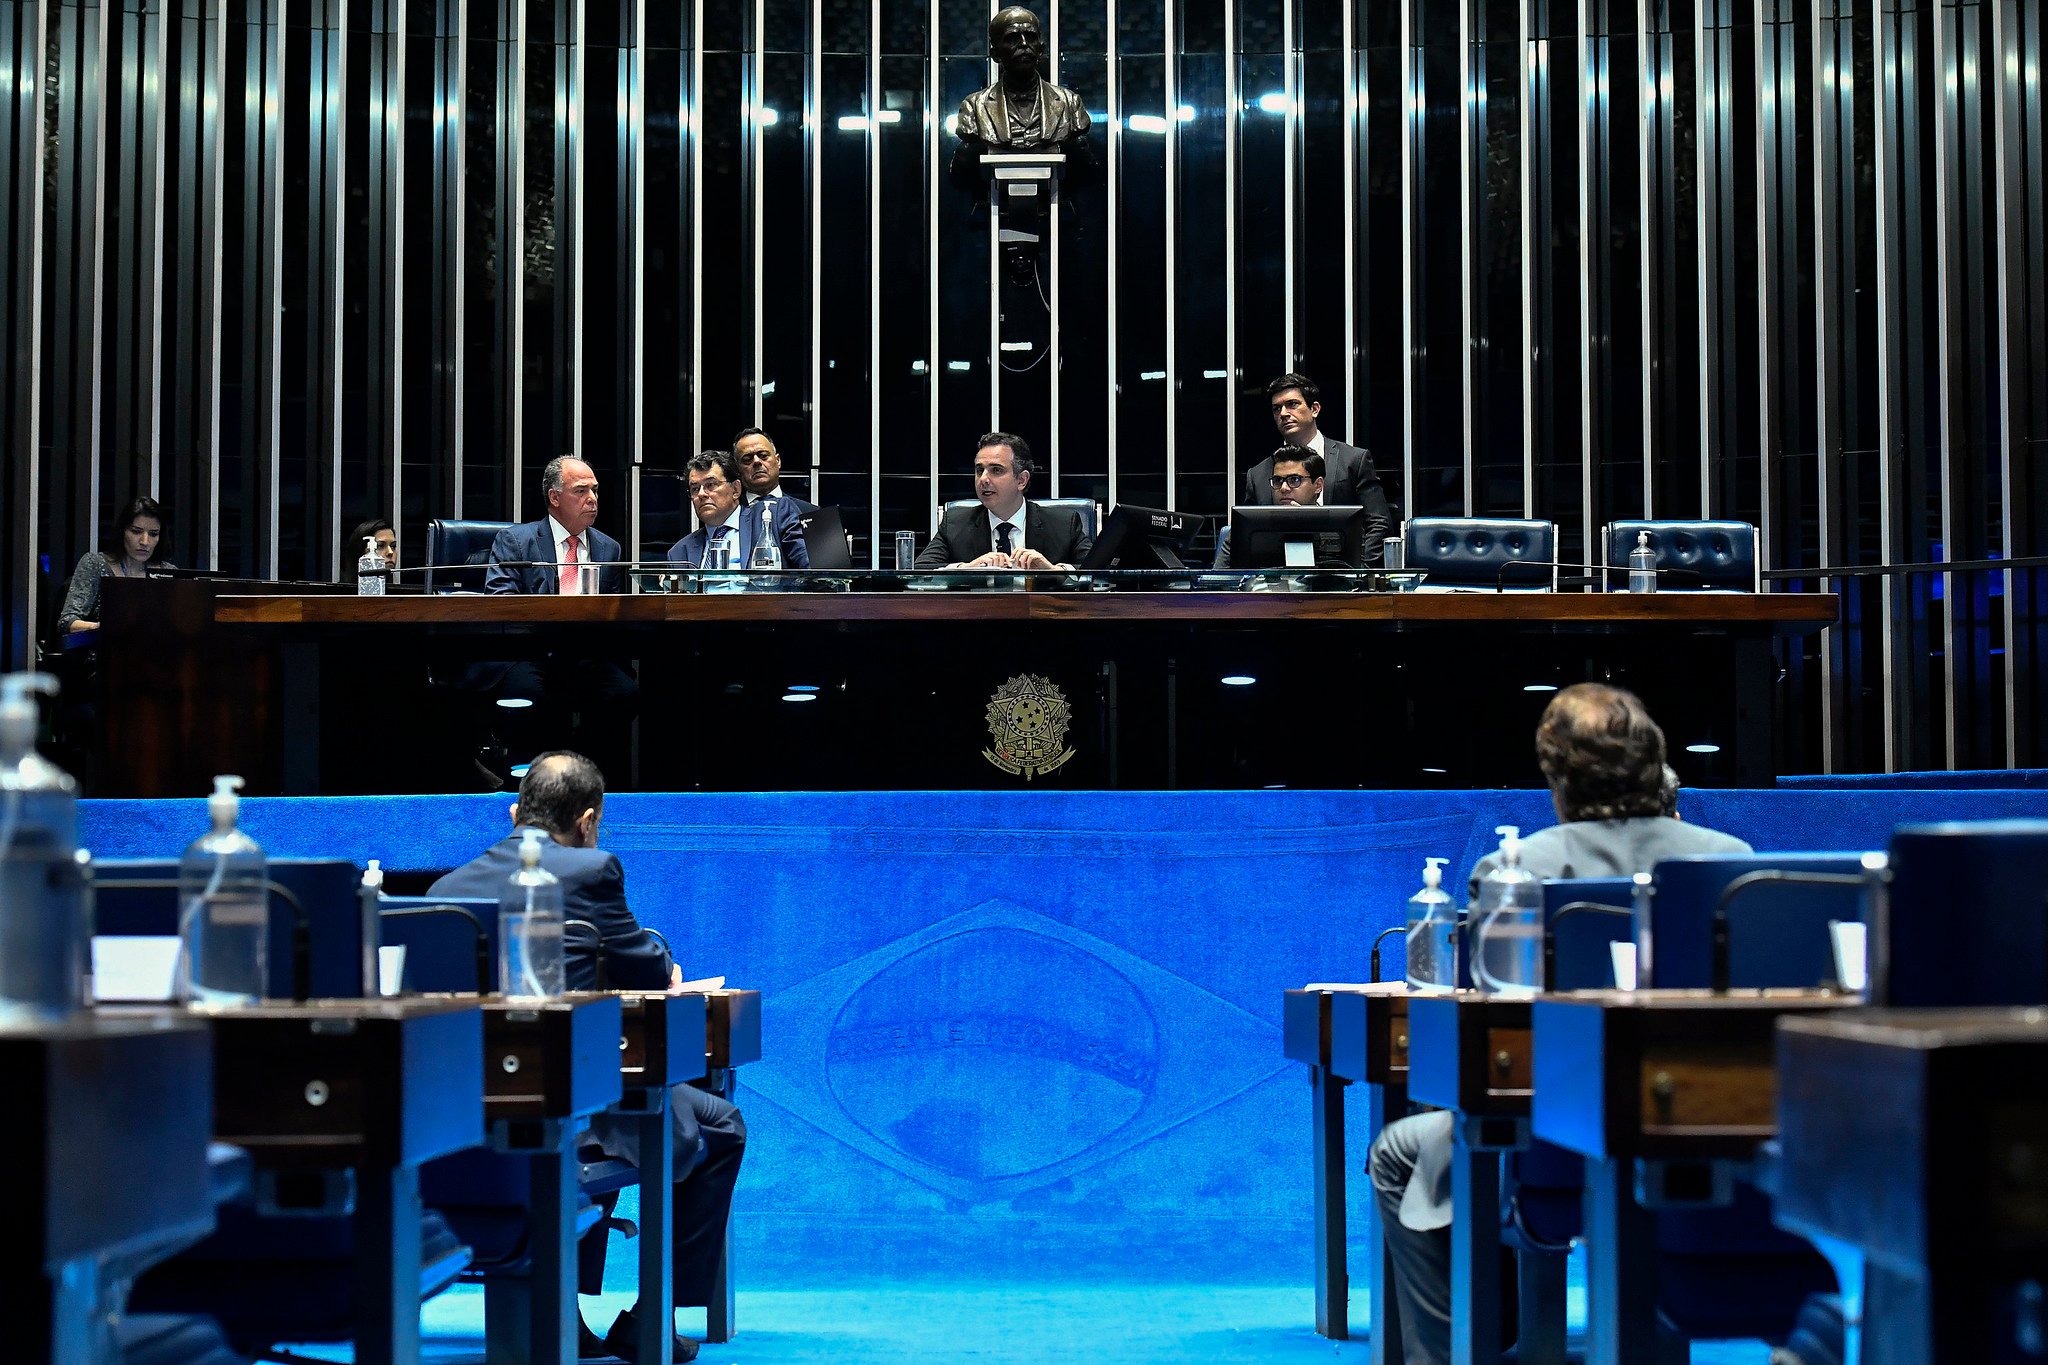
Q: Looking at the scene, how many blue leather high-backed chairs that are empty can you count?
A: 2